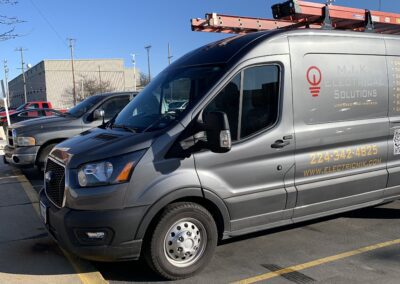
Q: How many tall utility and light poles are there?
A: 6